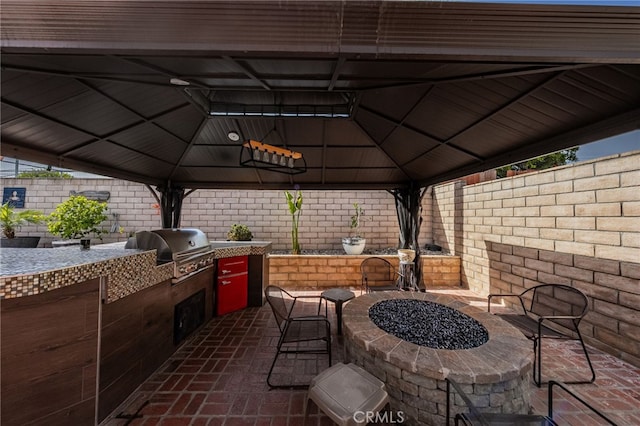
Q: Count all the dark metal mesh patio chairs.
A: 4